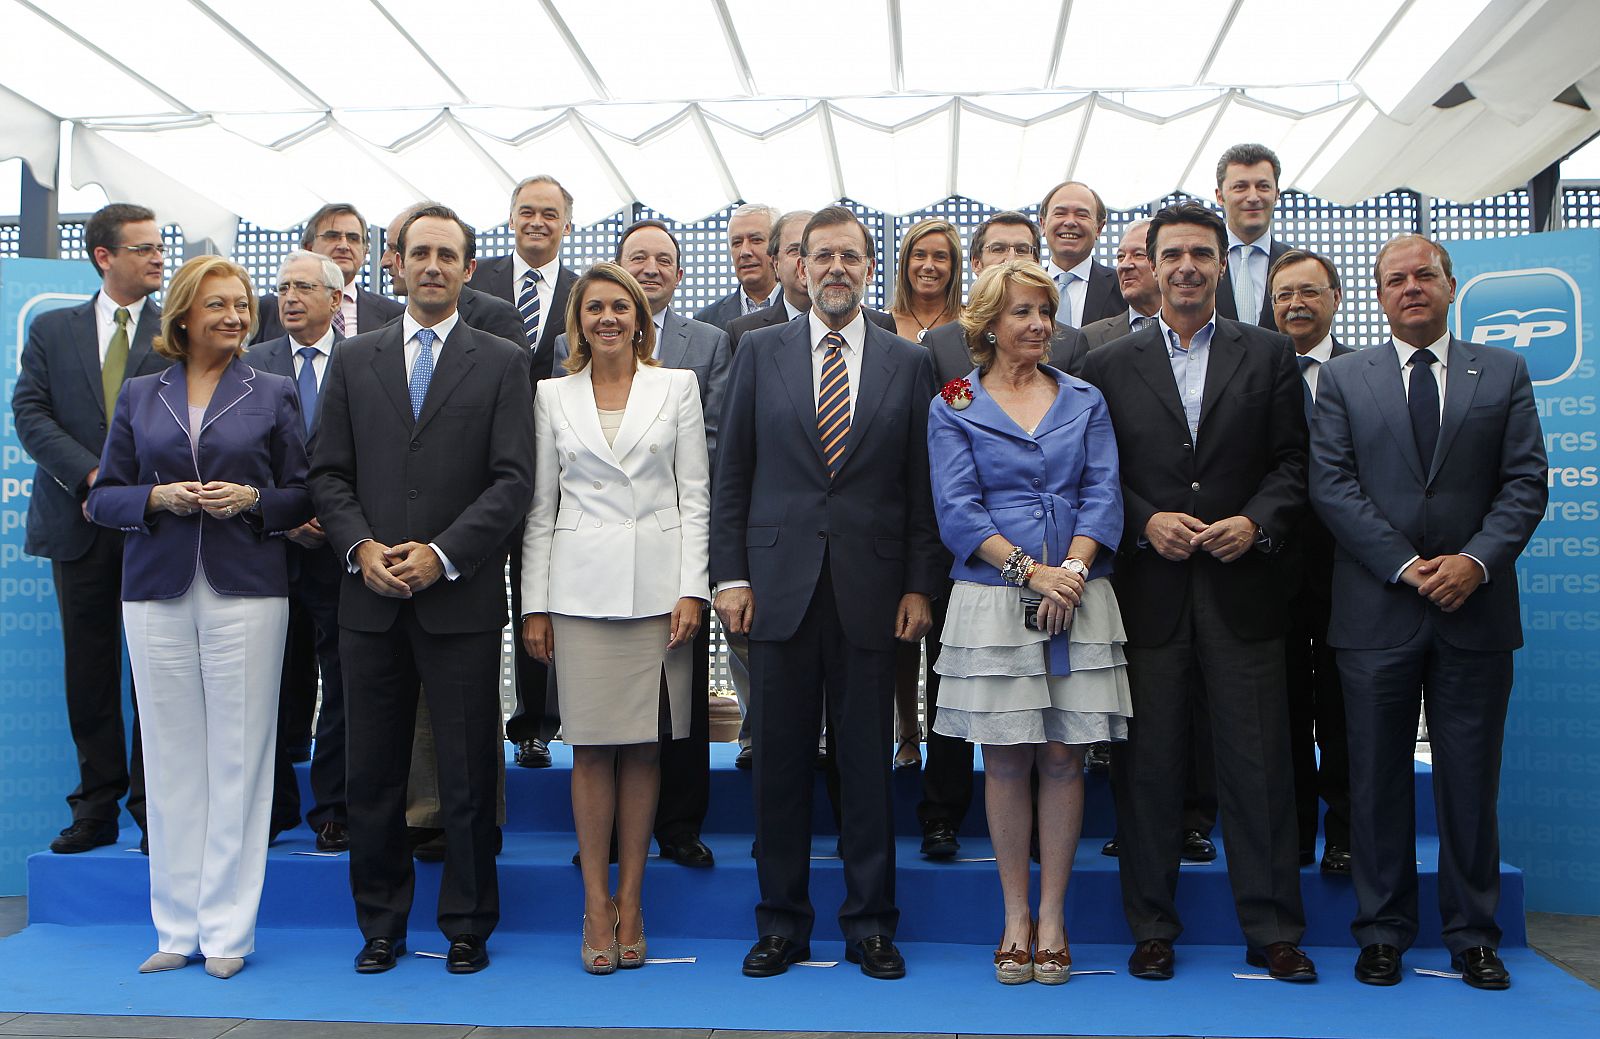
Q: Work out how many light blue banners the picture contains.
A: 2